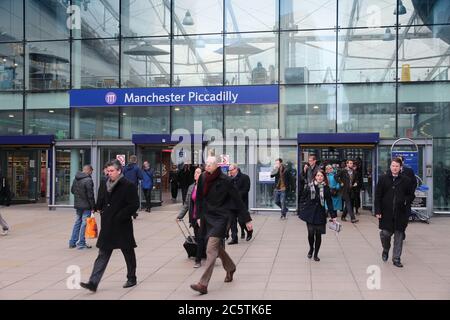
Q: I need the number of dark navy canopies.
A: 3